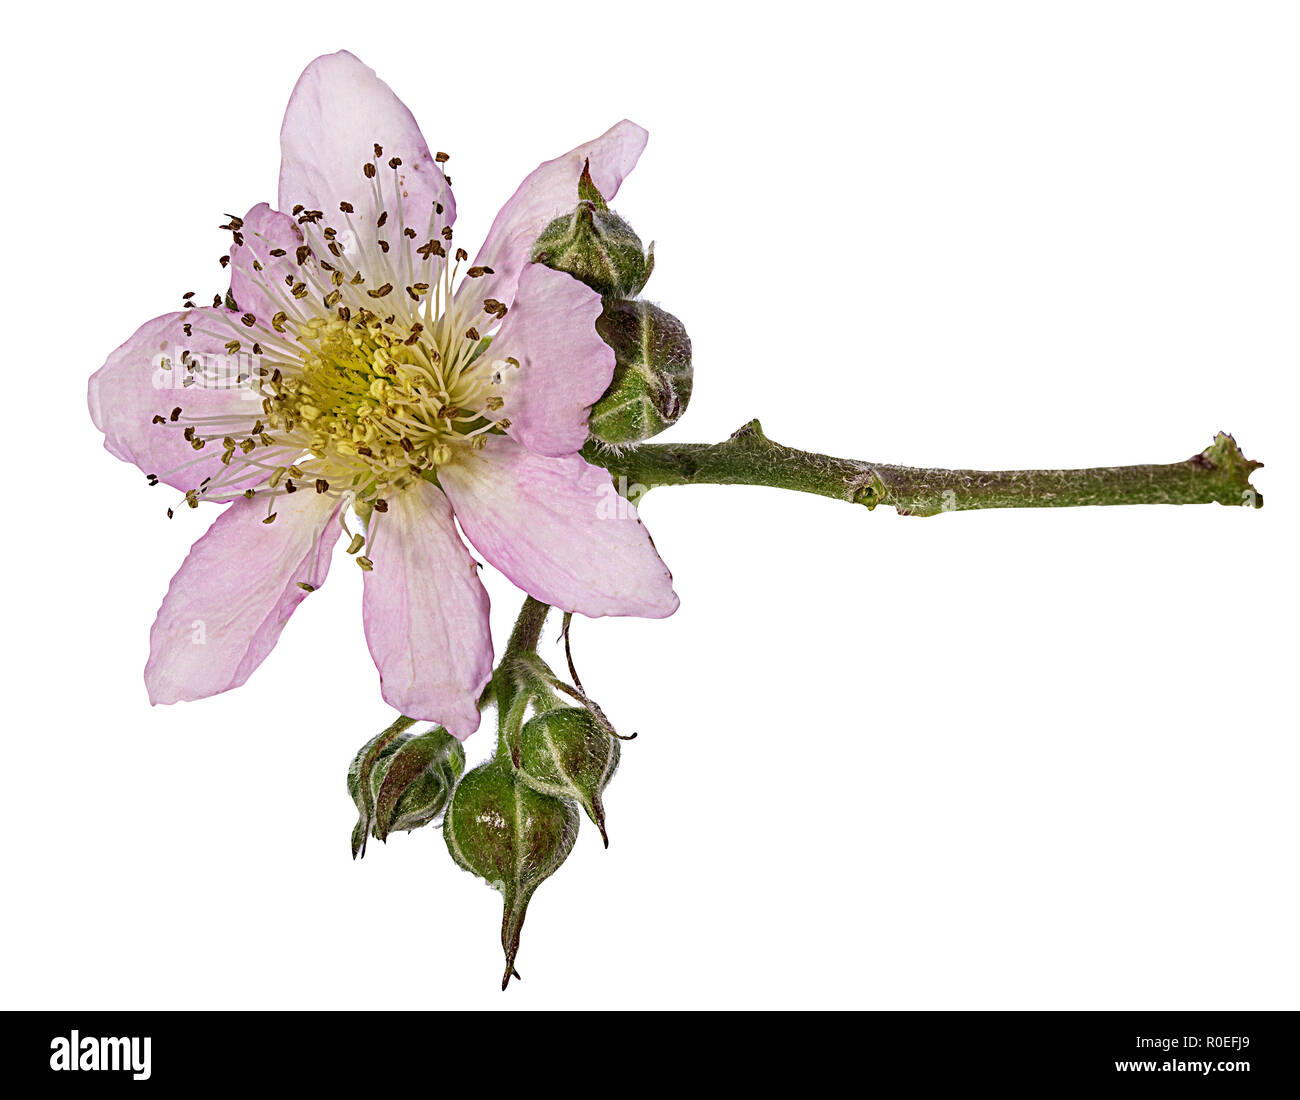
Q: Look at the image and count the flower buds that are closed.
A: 5